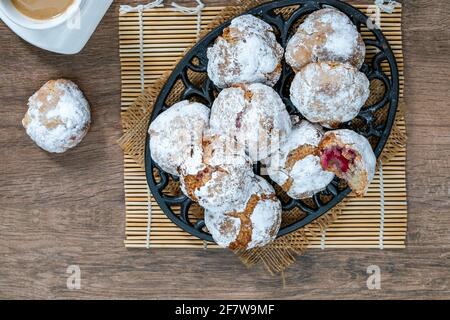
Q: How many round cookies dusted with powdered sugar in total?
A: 10